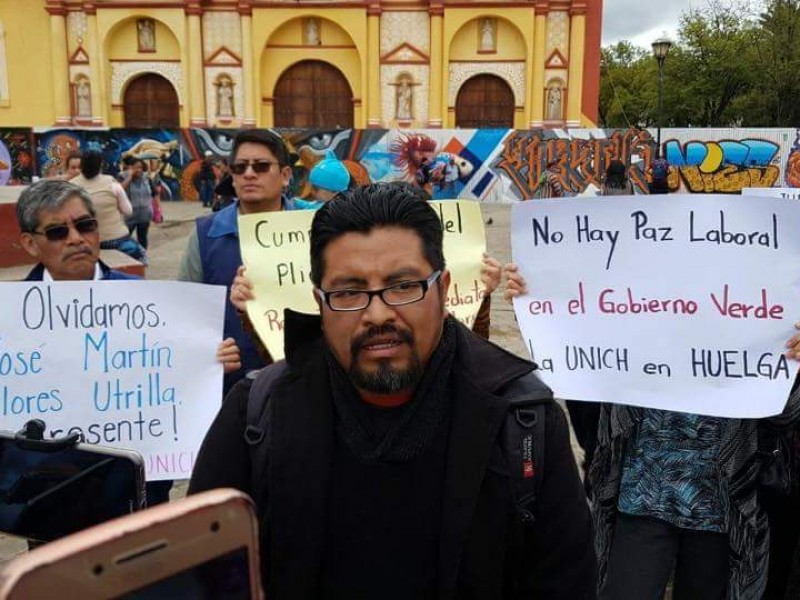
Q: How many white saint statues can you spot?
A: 7